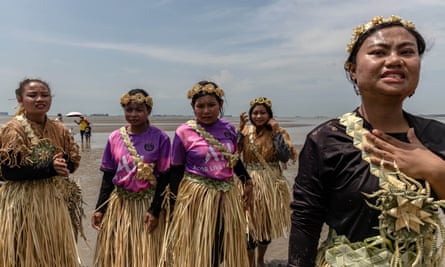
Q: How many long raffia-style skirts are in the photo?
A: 4